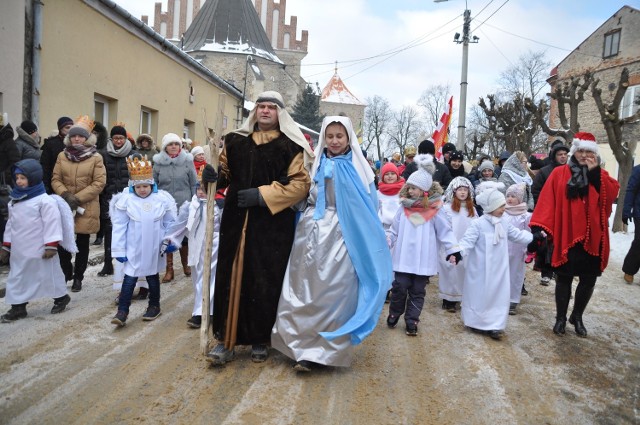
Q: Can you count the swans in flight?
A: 0